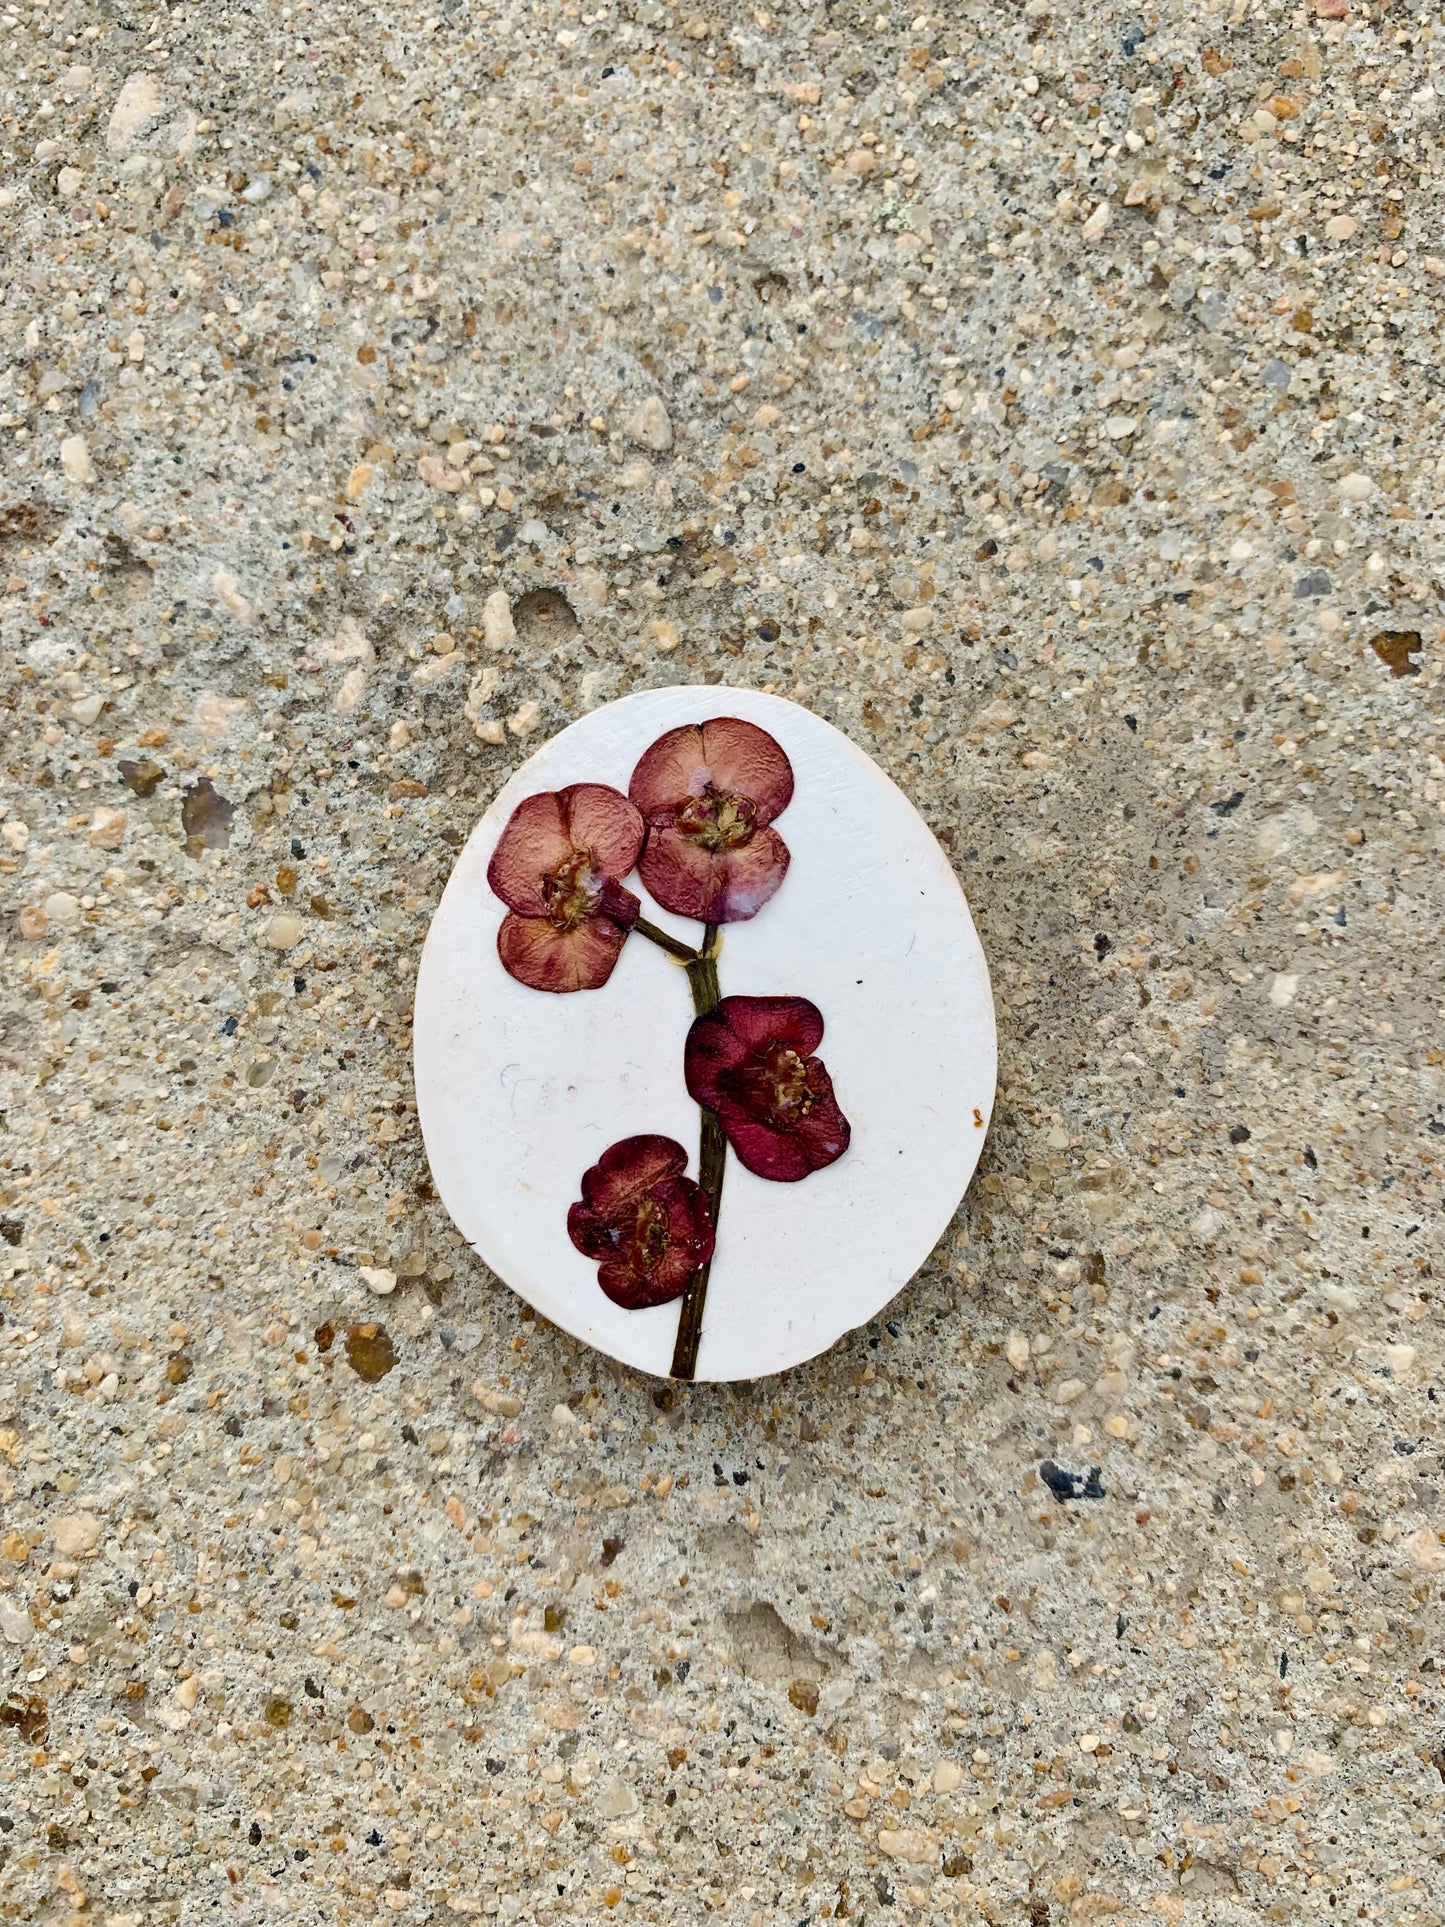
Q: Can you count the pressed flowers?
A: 4